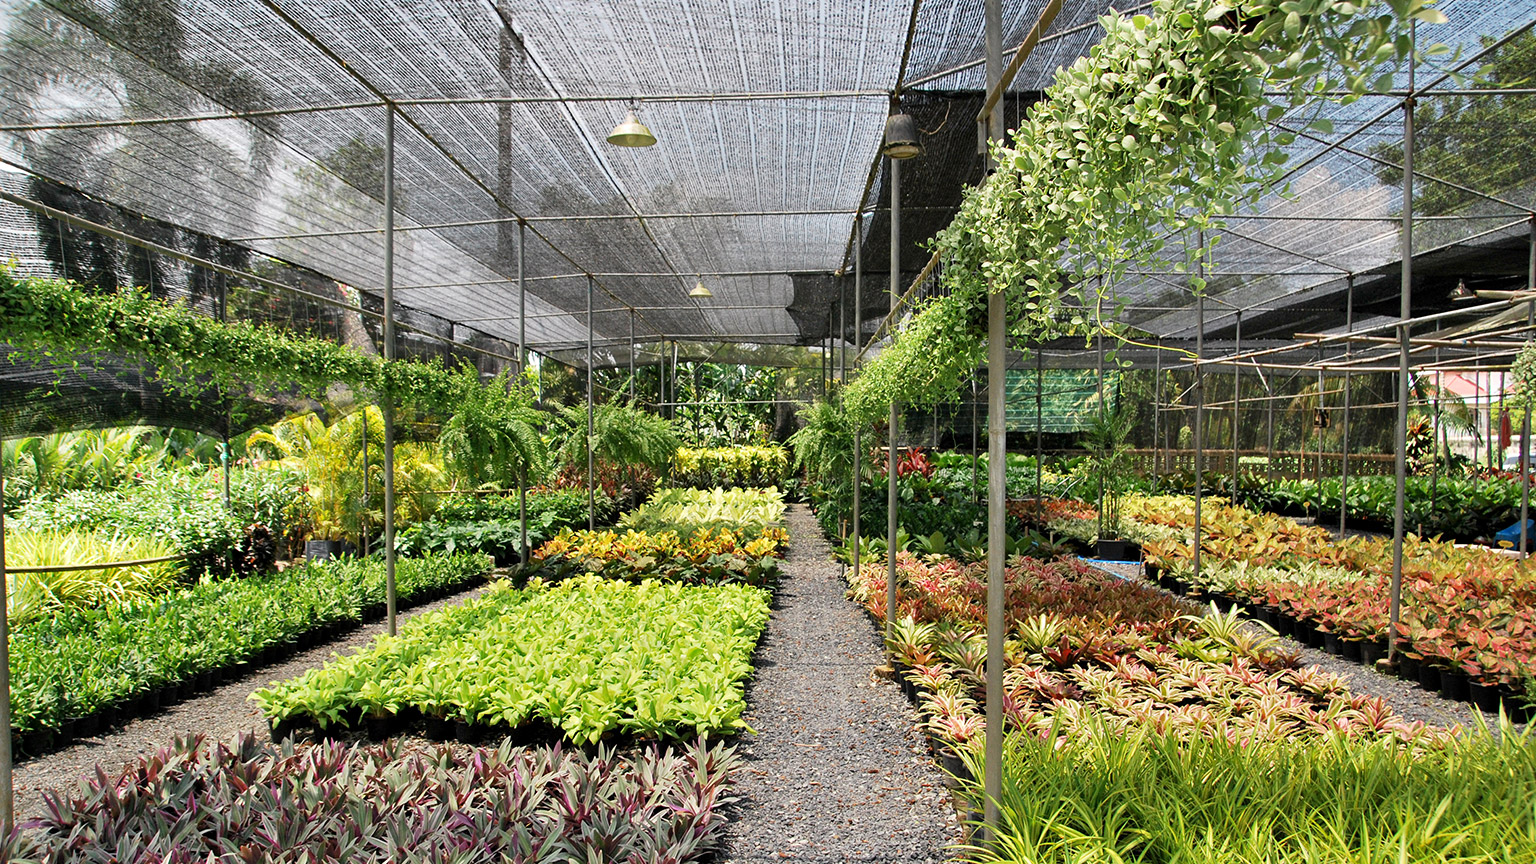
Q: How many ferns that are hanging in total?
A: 3